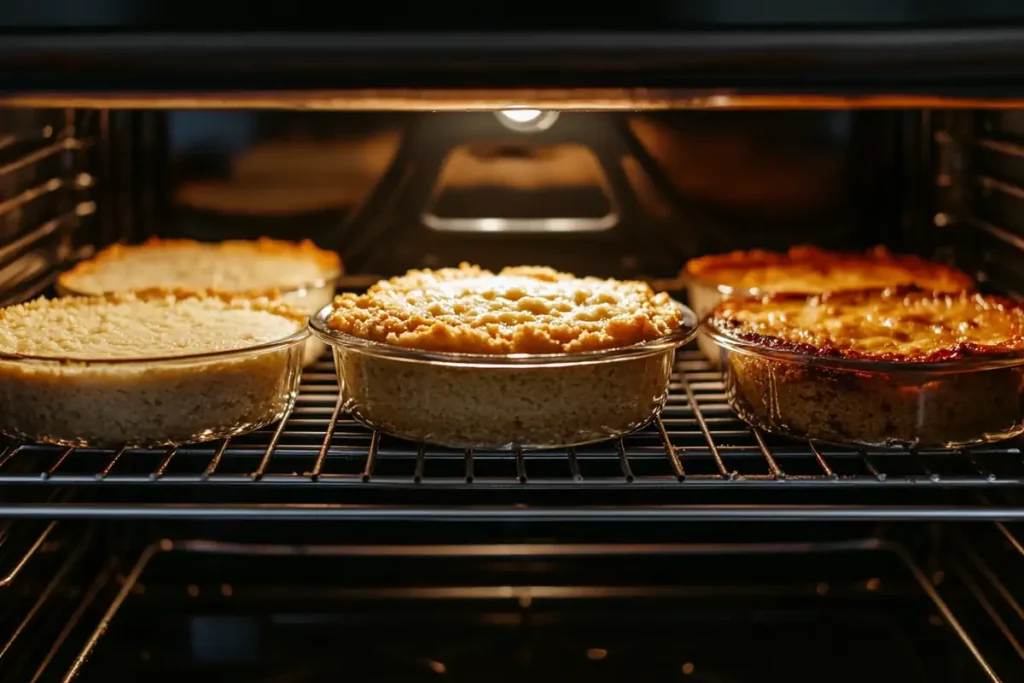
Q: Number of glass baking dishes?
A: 5